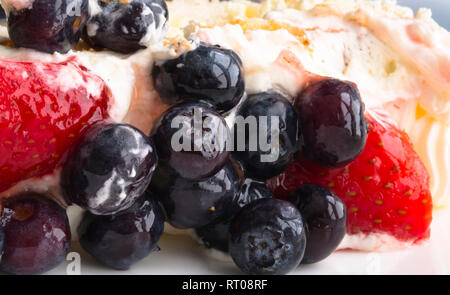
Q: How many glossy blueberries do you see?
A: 13